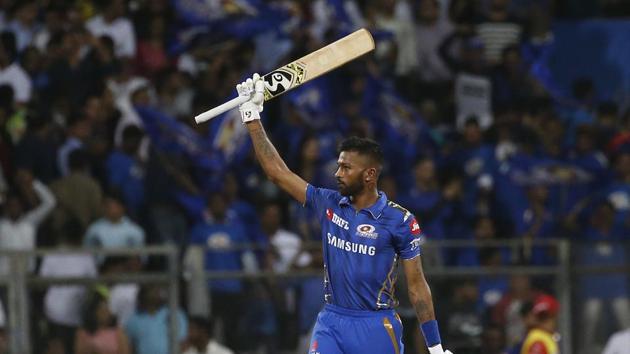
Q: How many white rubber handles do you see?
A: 1